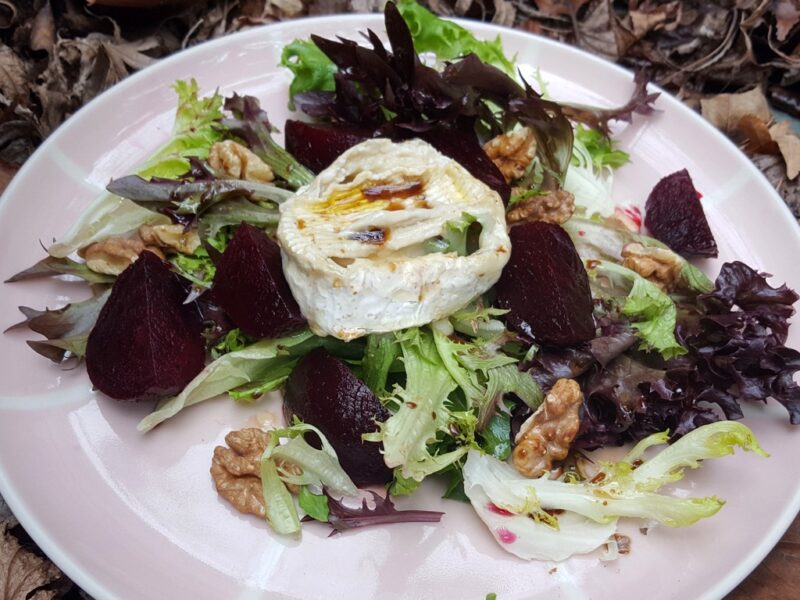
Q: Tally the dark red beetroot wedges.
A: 7